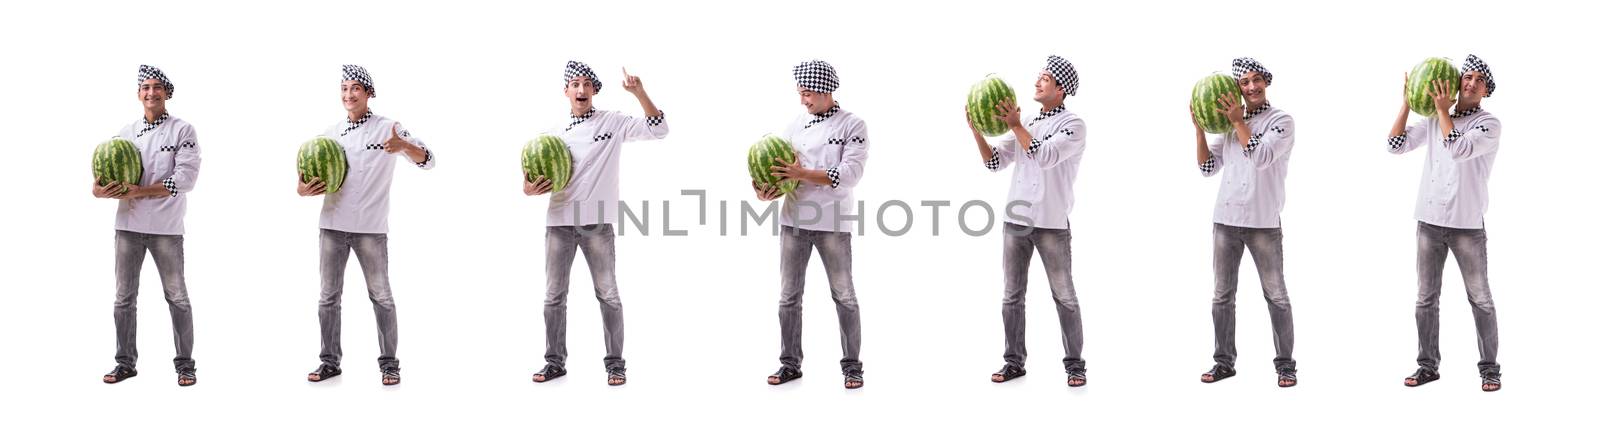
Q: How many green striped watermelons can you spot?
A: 7